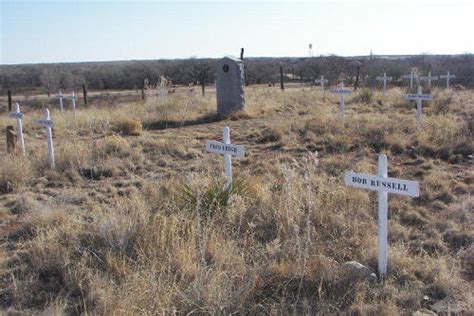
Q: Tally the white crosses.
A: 13